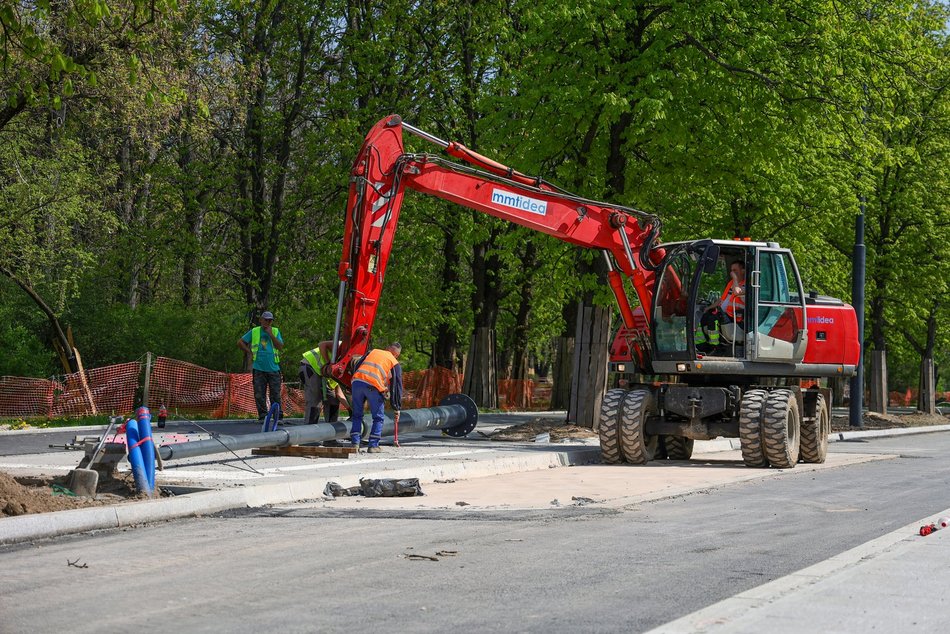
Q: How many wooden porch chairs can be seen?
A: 0